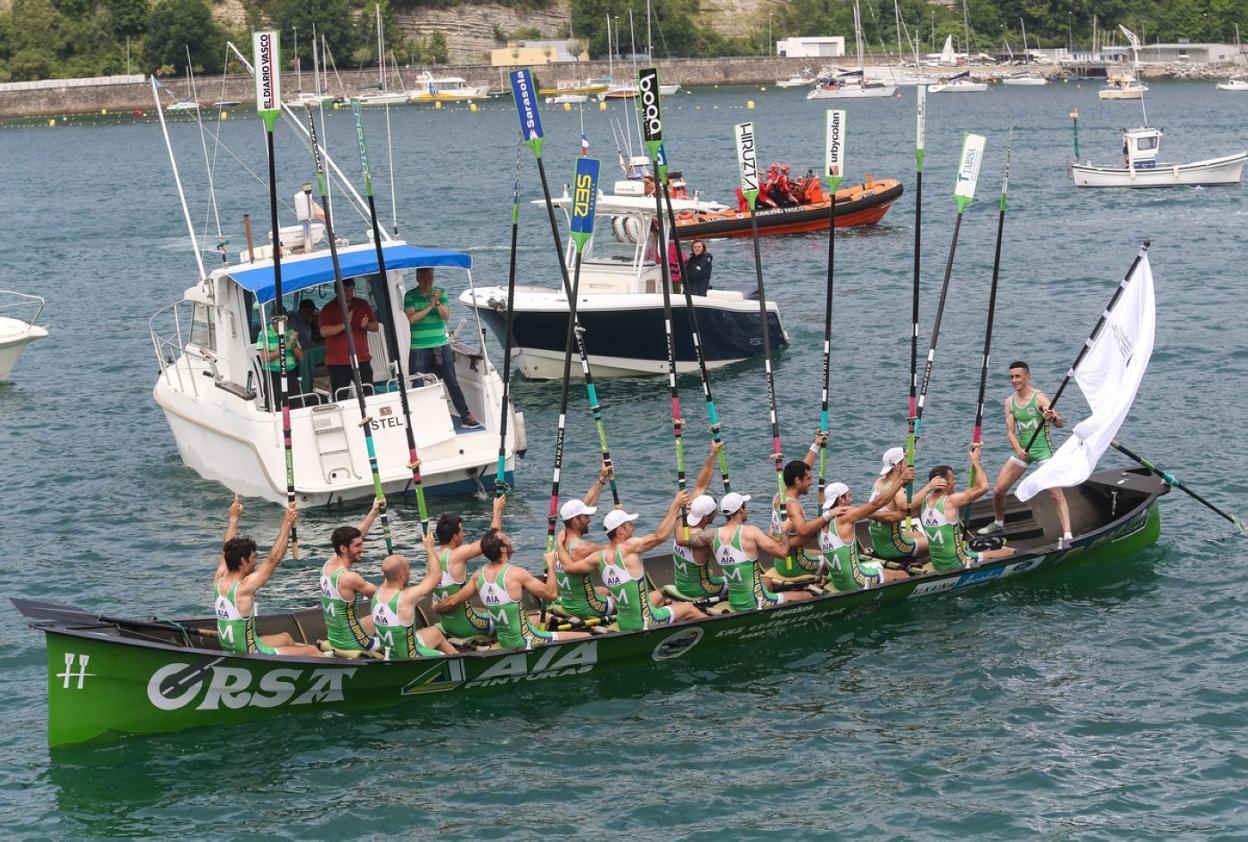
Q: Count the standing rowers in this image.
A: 1